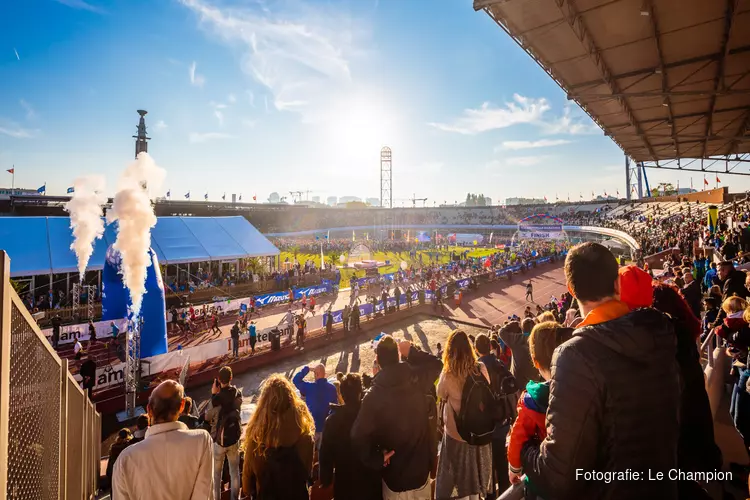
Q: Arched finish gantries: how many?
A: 1